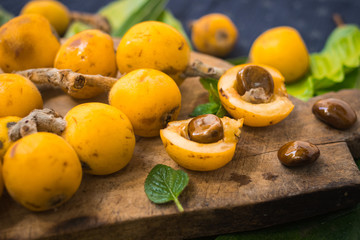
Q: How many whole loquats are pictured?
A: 11